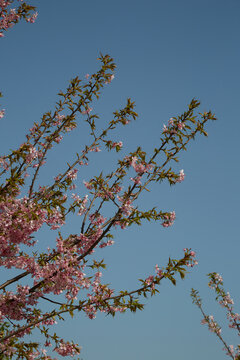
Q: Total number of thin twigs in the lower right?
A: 2